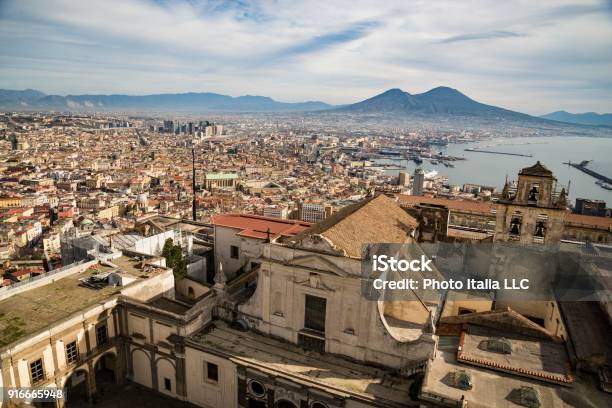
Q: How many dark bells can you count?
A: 3